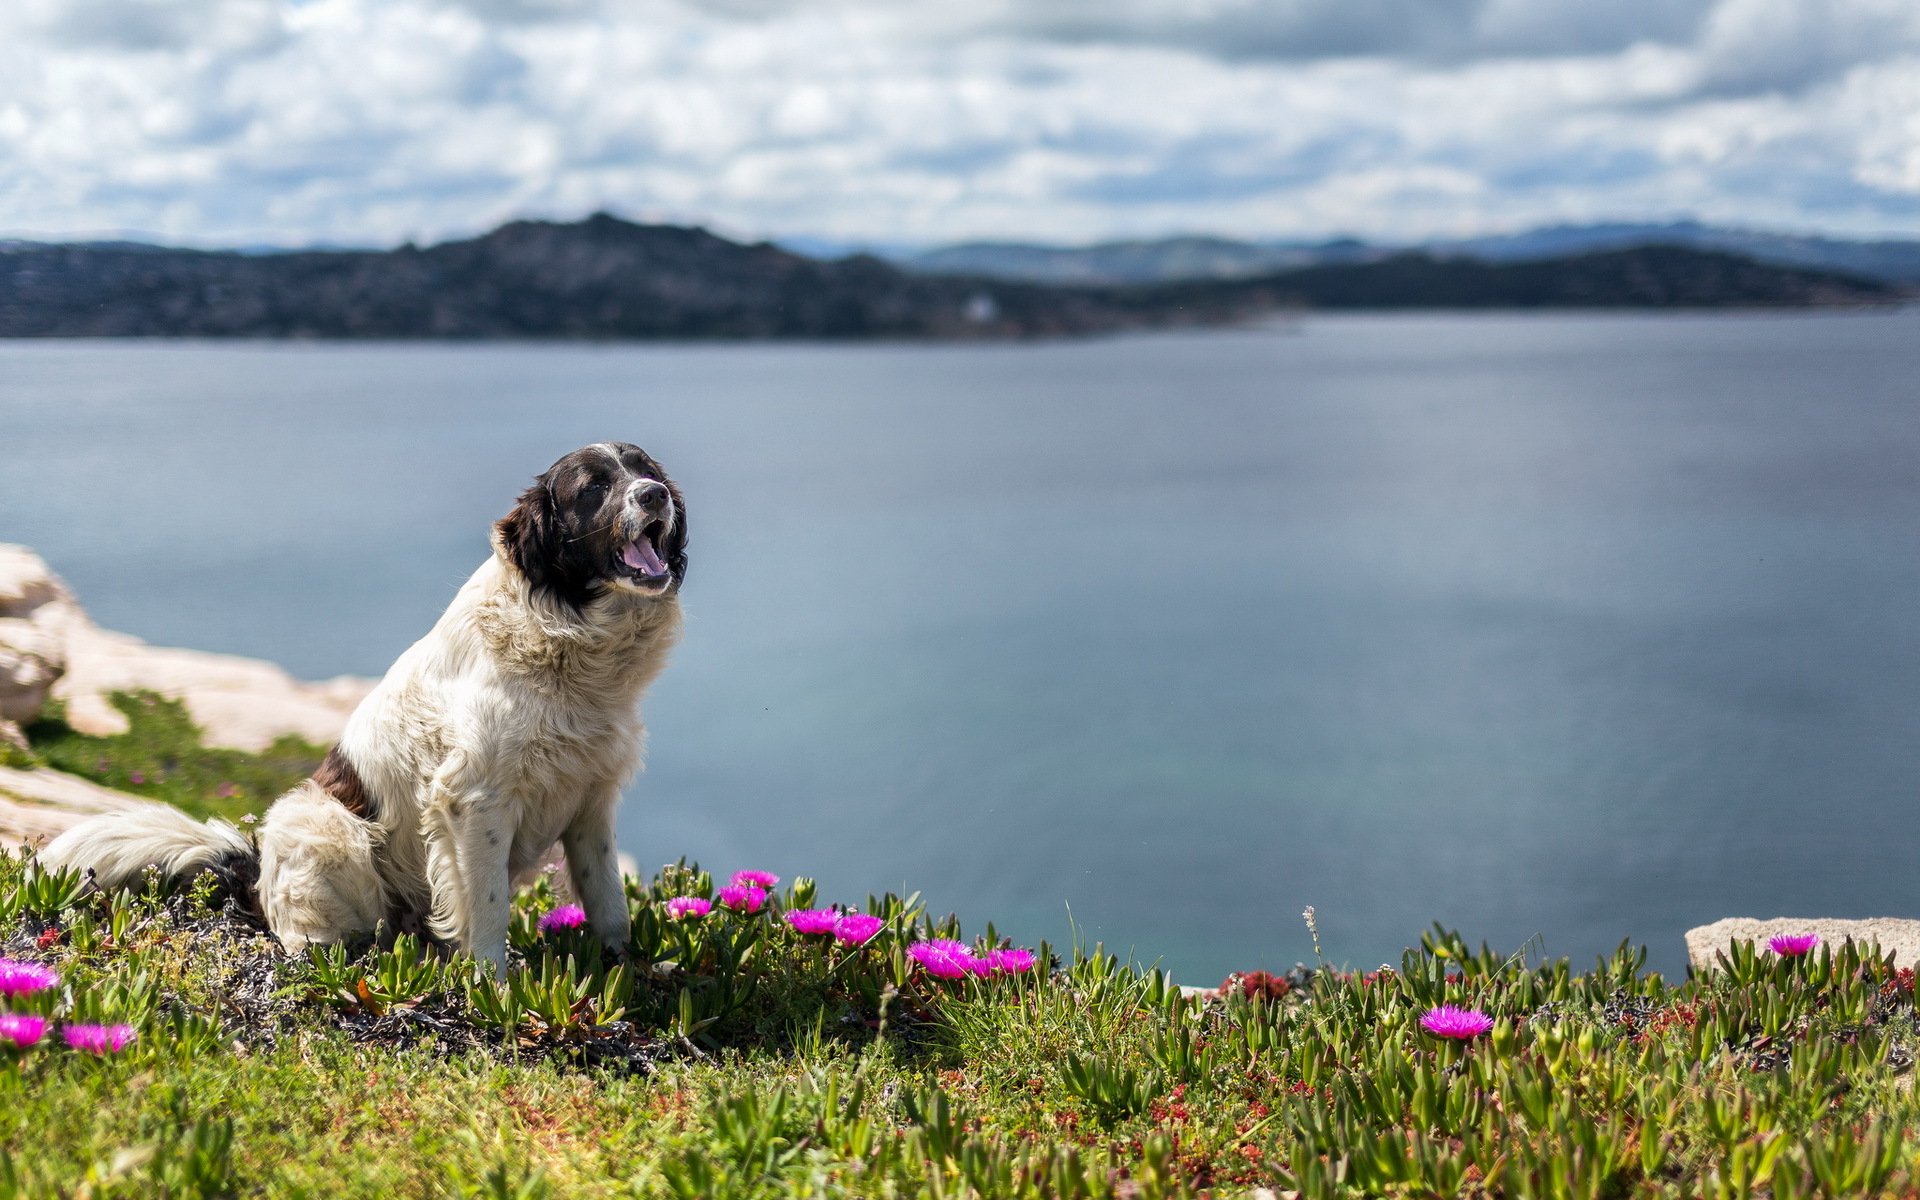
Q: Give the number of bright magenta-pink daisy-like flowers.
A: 13